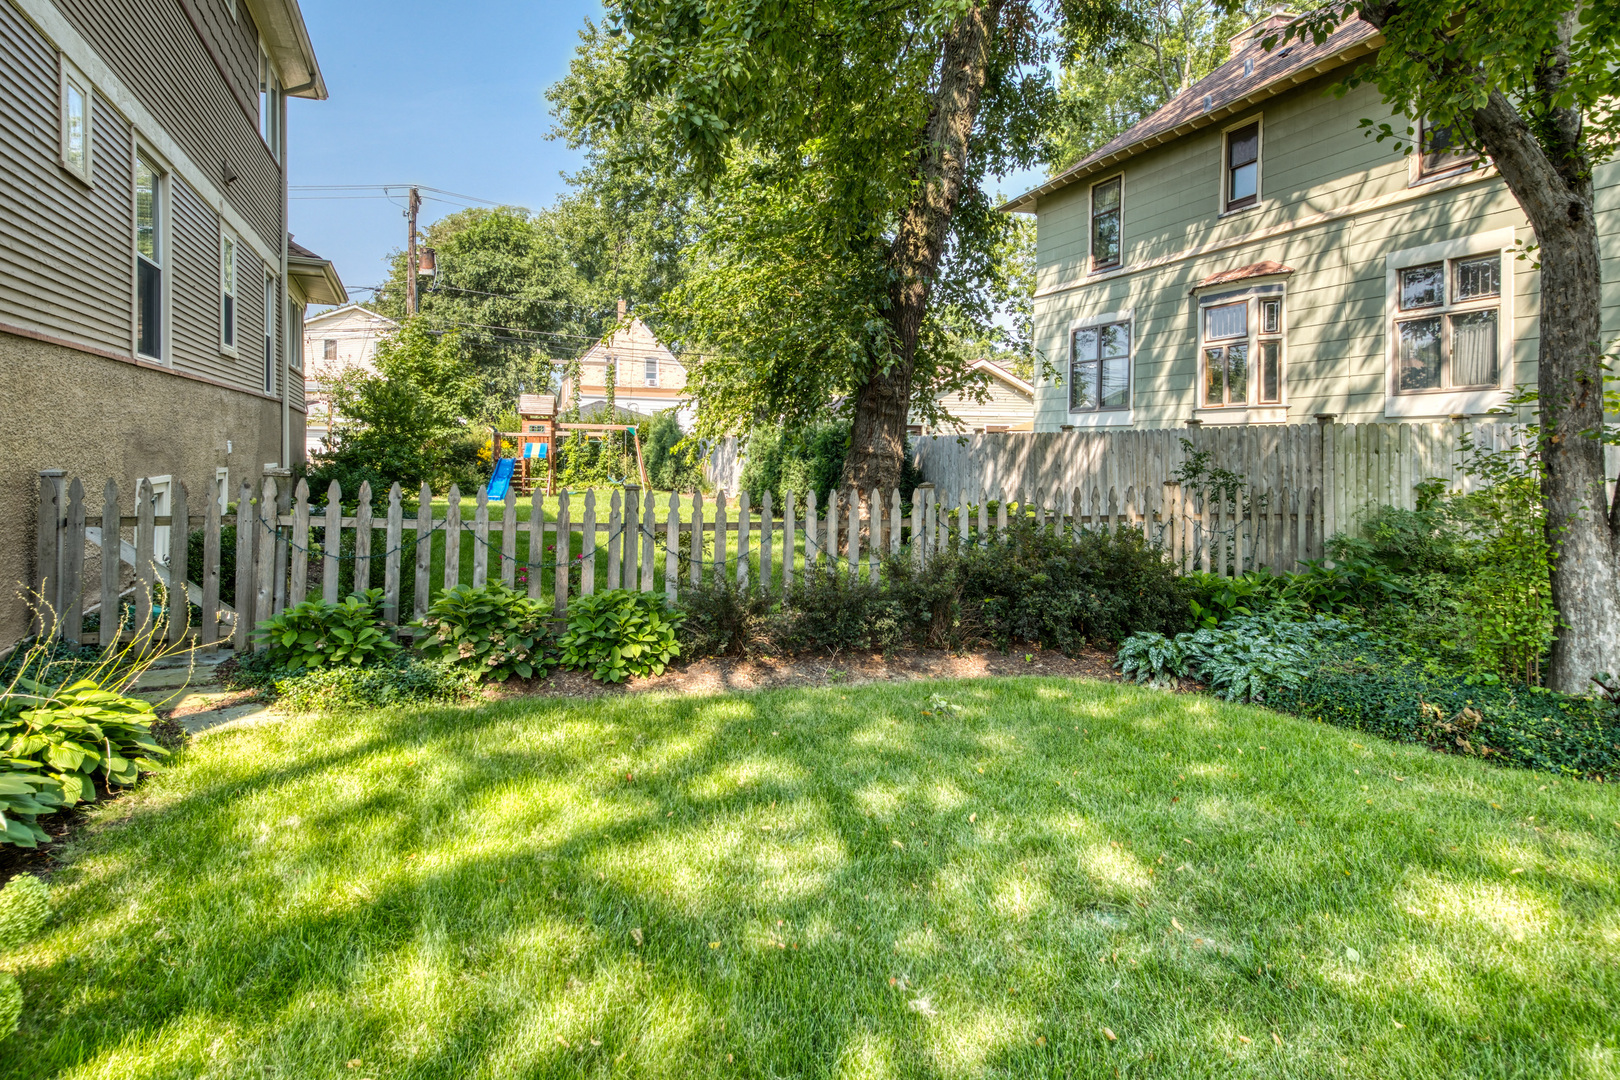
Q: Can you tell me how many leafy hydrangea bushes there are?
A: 3